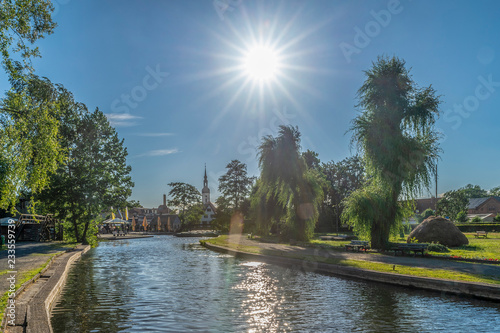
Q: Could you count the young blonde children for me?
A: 0